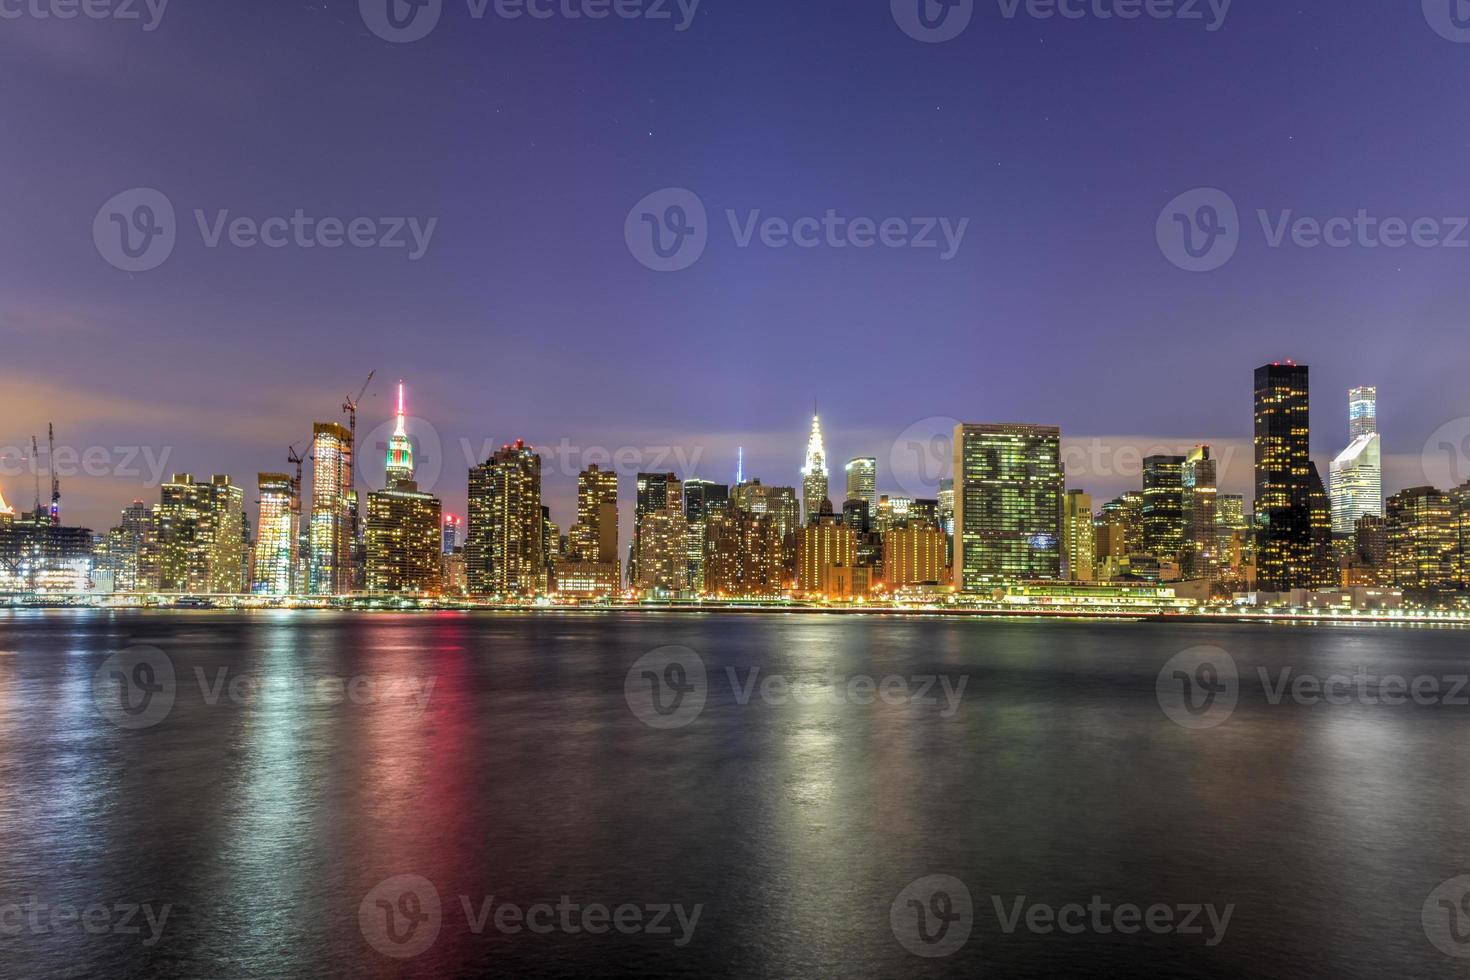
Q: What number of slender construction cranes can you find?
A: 4